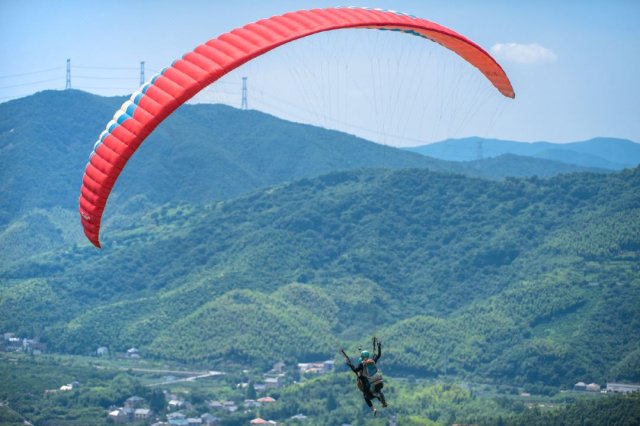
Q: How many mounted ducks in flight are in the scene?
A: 0